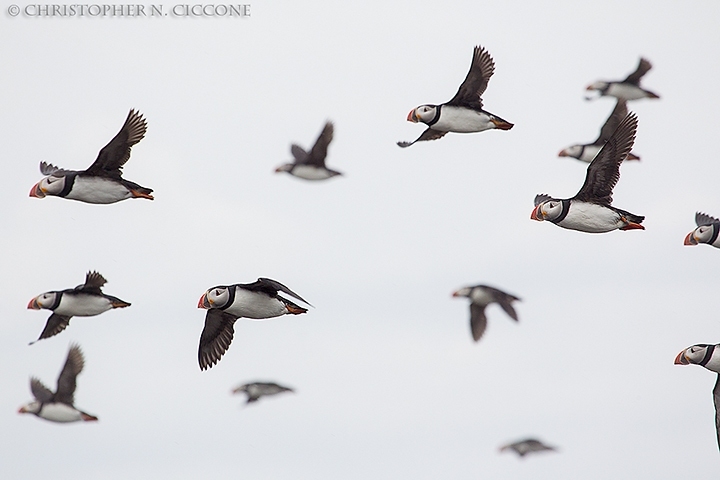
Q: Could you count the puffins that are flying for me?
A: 14